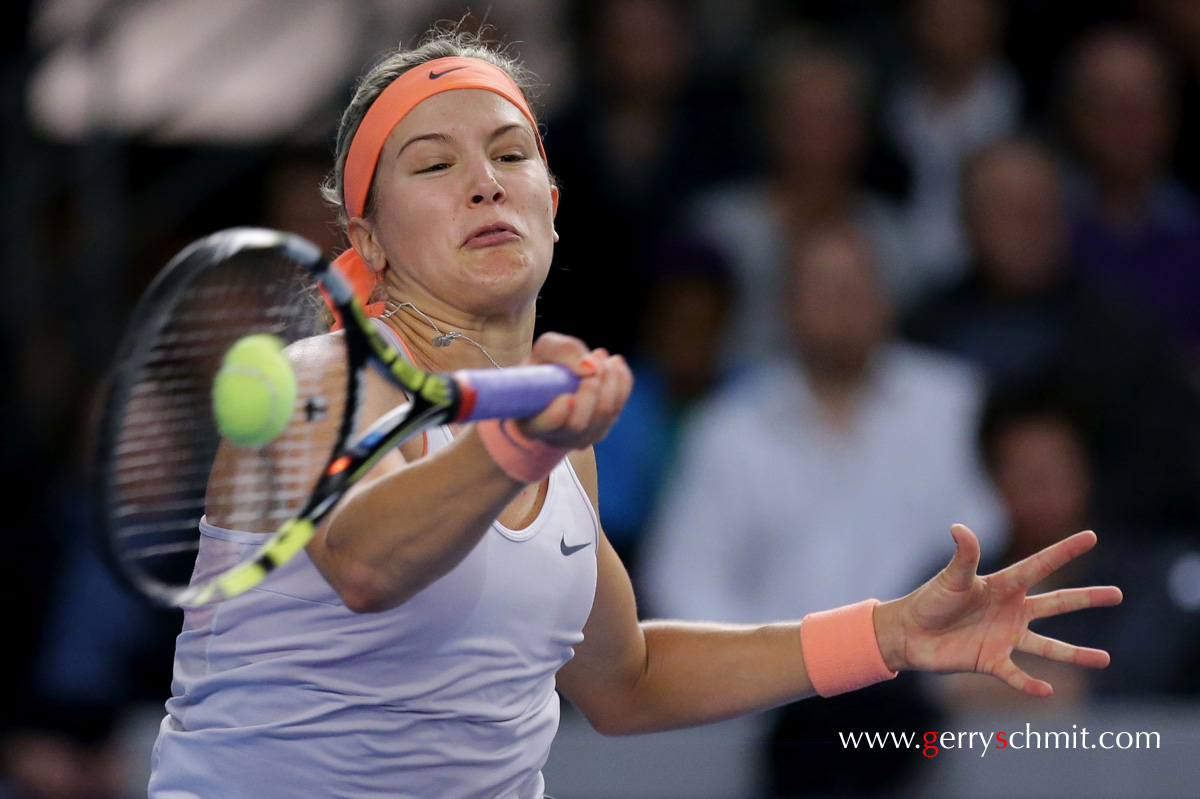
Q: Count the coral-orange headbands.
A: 1